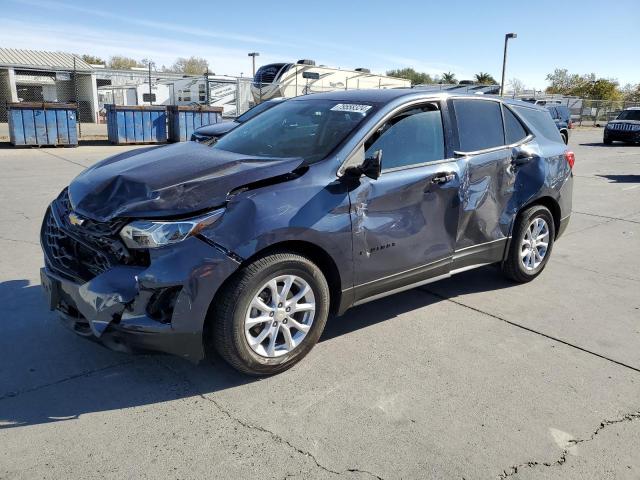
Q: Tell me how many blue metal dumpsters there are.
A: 3